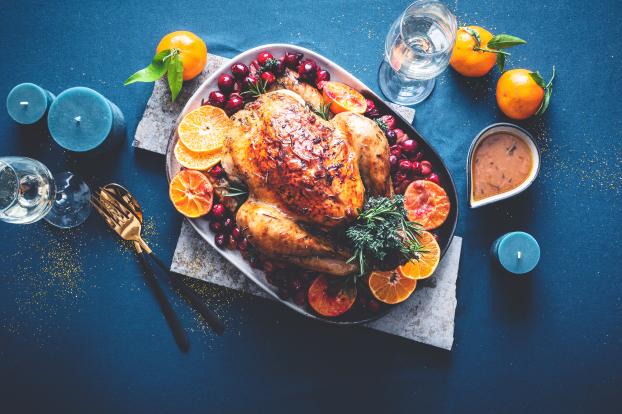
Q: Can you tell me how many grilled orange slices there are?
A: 8